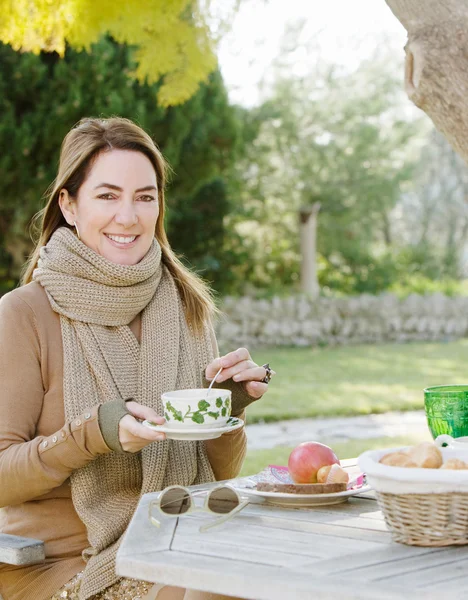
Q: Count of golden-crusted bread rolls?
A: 3